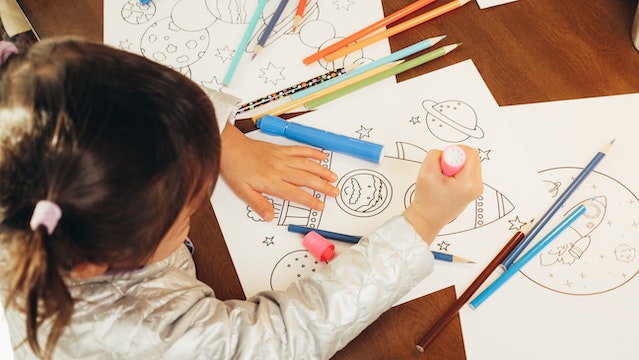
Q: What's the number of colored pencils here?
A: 13